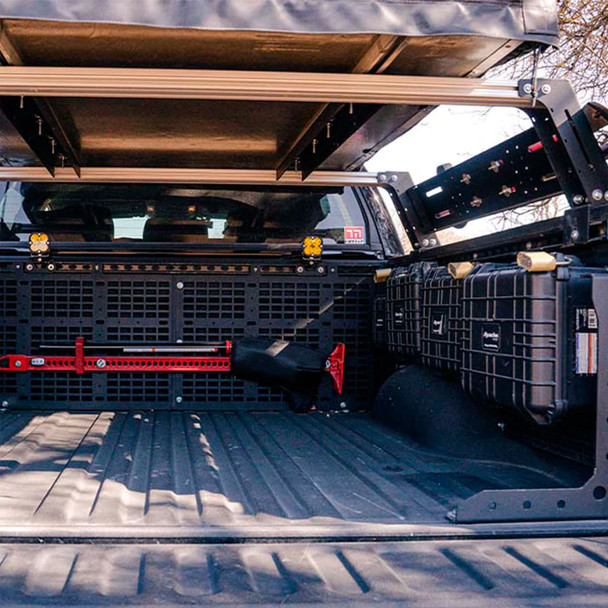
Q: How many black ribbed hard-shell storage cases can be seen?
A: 4